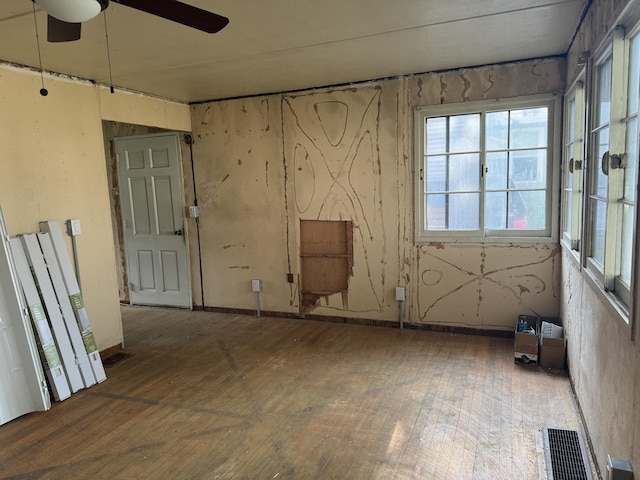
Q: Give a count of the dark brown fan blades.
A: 2